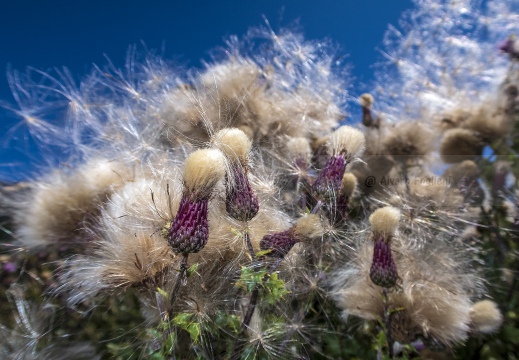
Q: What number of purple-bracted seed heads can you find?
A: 5